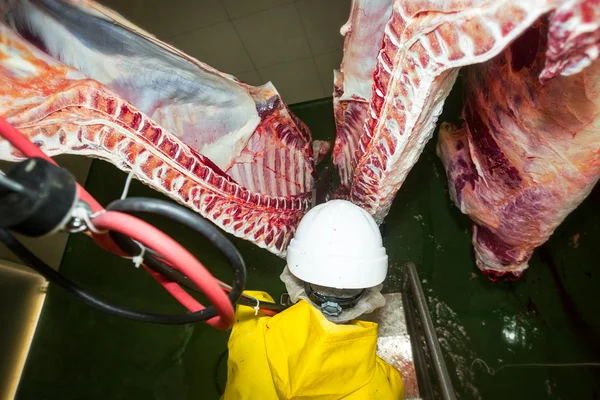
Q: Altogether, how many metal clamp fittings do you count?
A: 1